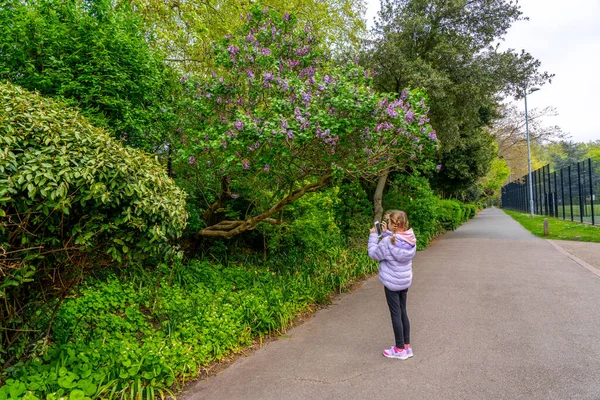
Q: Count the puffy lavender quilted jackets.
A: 1